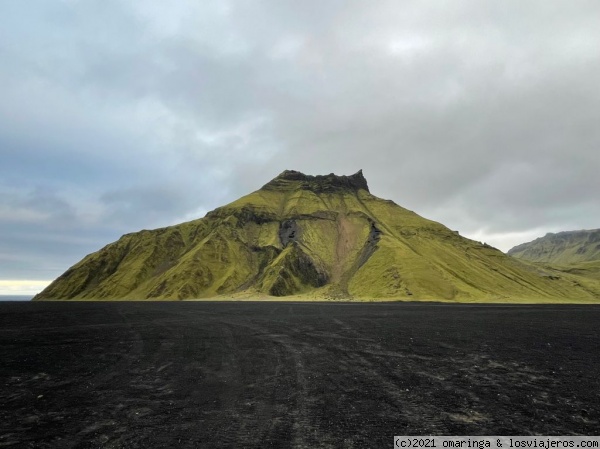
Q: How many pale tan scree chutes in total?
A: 1